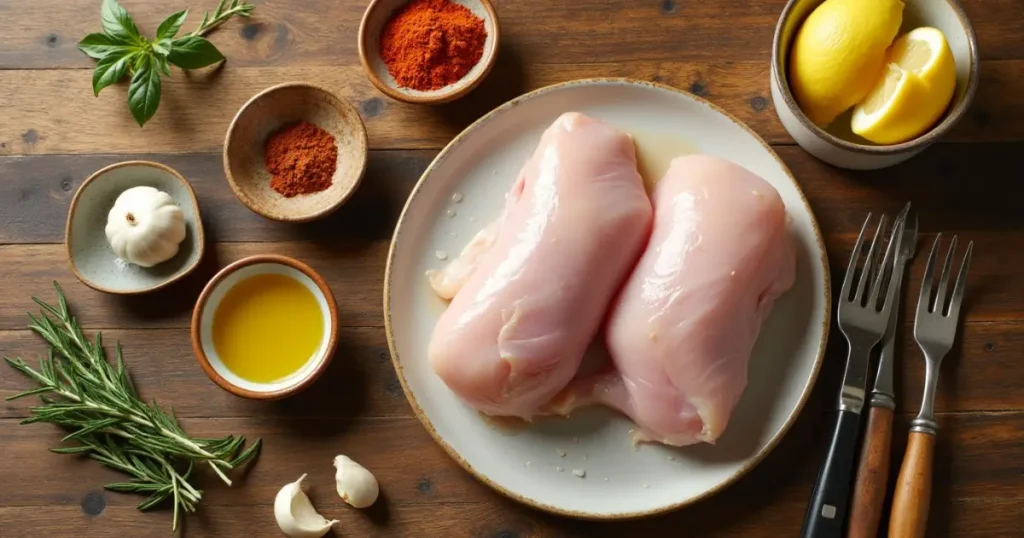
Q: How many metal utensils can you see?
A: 3